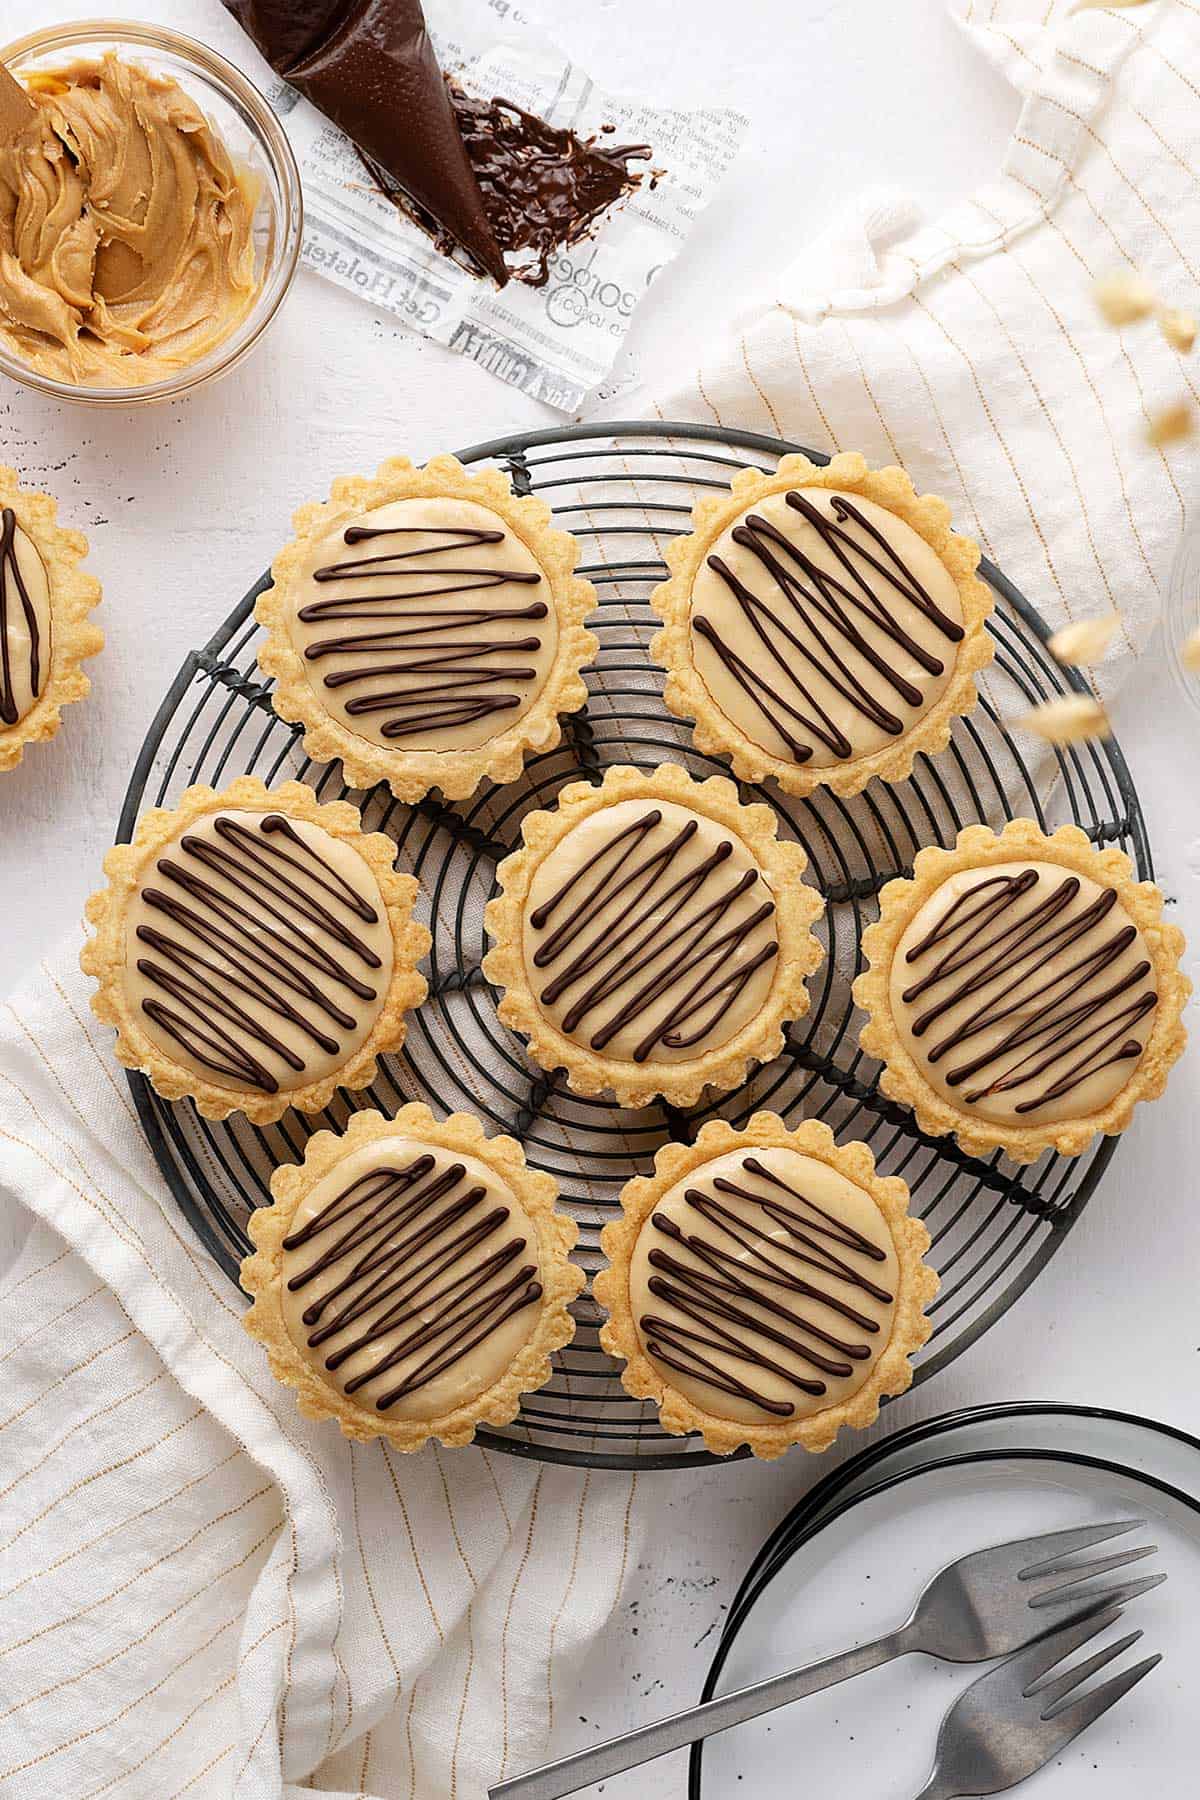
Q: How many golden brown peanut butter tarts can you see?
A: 8